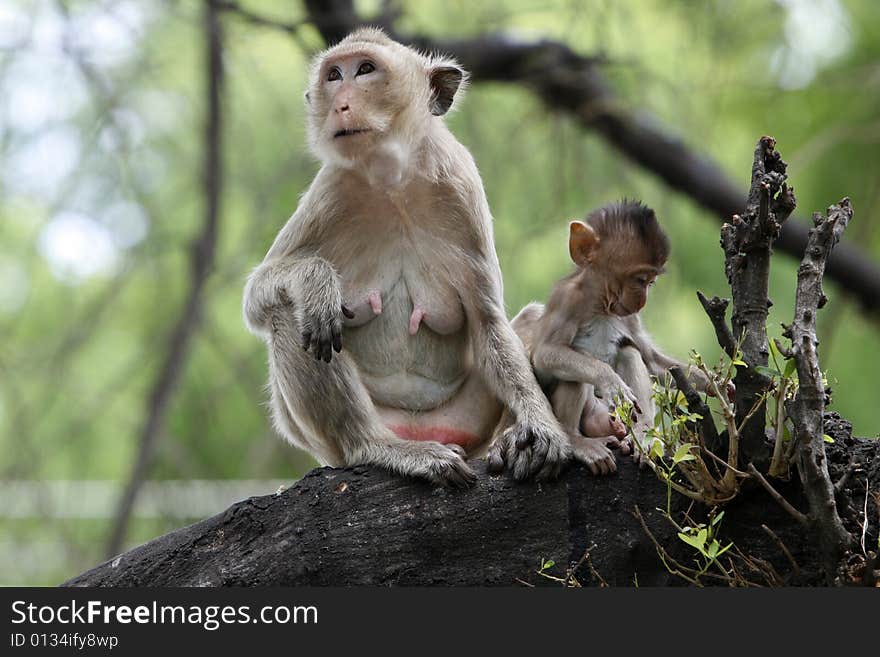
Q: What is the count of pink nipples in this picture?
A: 2